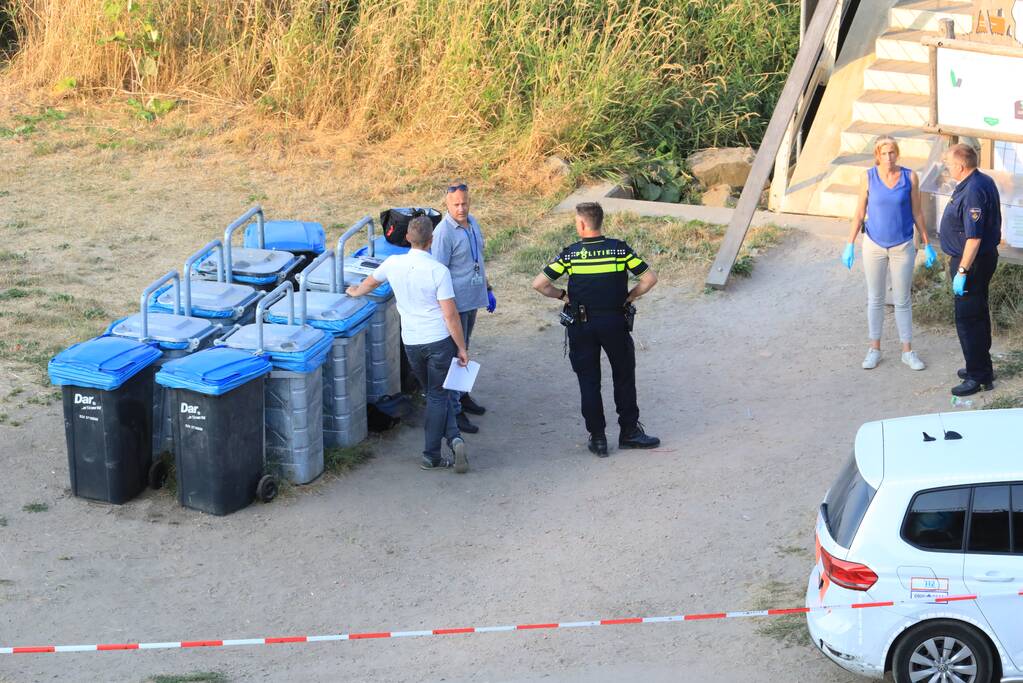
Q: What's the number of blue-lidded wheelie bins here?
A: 4